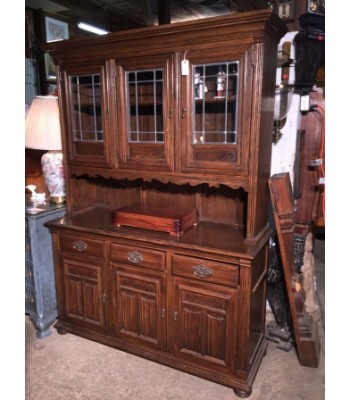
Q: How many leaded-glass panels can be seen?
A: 3